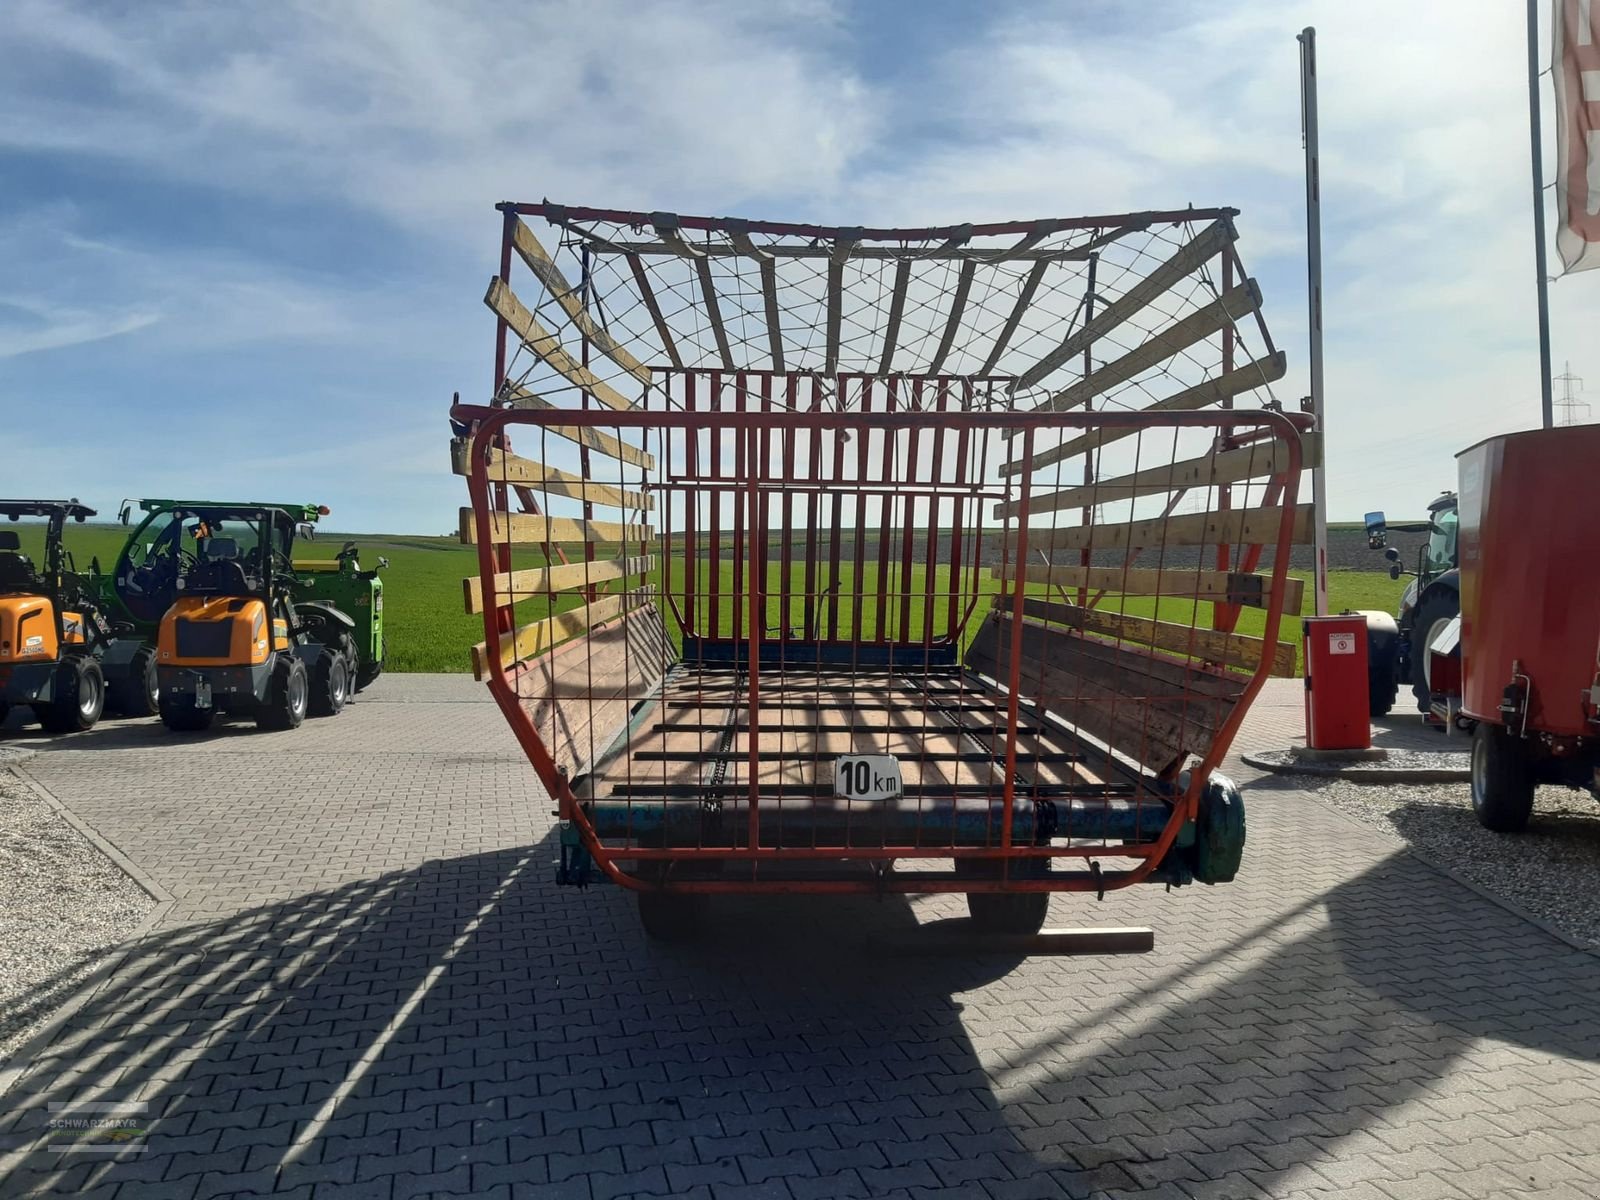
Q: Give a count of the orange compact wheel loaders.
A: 2